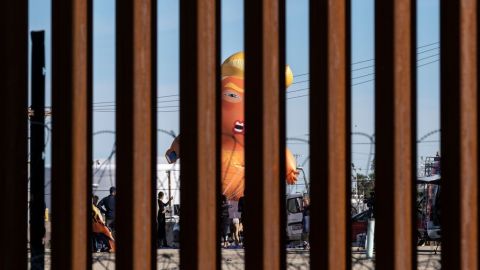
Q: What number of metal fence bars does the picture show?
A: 8